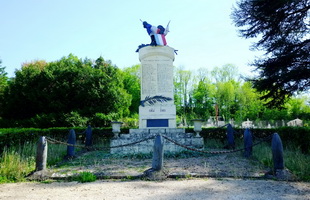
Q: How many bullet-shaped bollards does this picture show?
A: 7